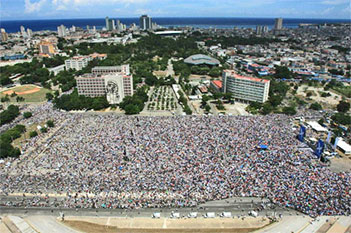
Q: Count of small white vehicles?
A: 6